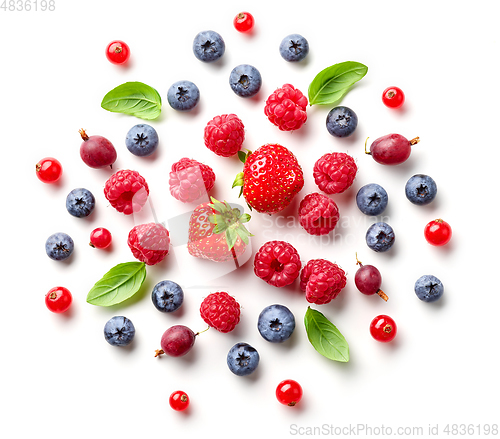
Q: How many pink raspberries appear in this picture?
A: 10